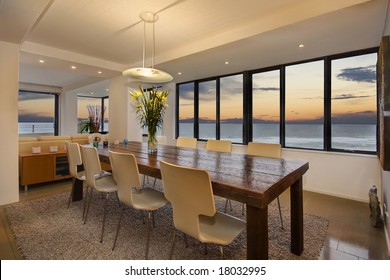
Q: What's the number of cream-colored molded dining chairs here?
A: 8